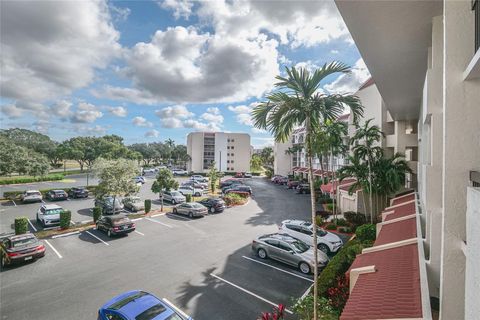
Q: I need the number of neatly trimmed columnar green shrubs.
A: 5